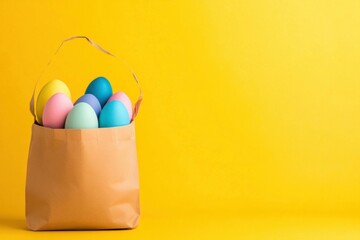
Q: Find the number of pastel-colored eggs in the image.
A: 7